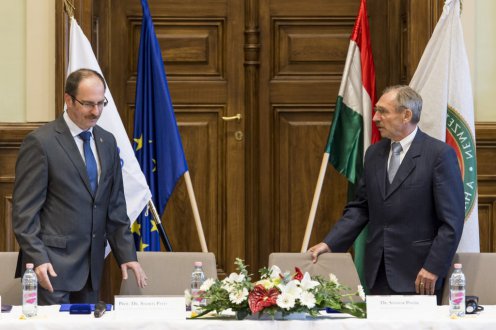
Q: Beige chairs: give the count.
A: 4